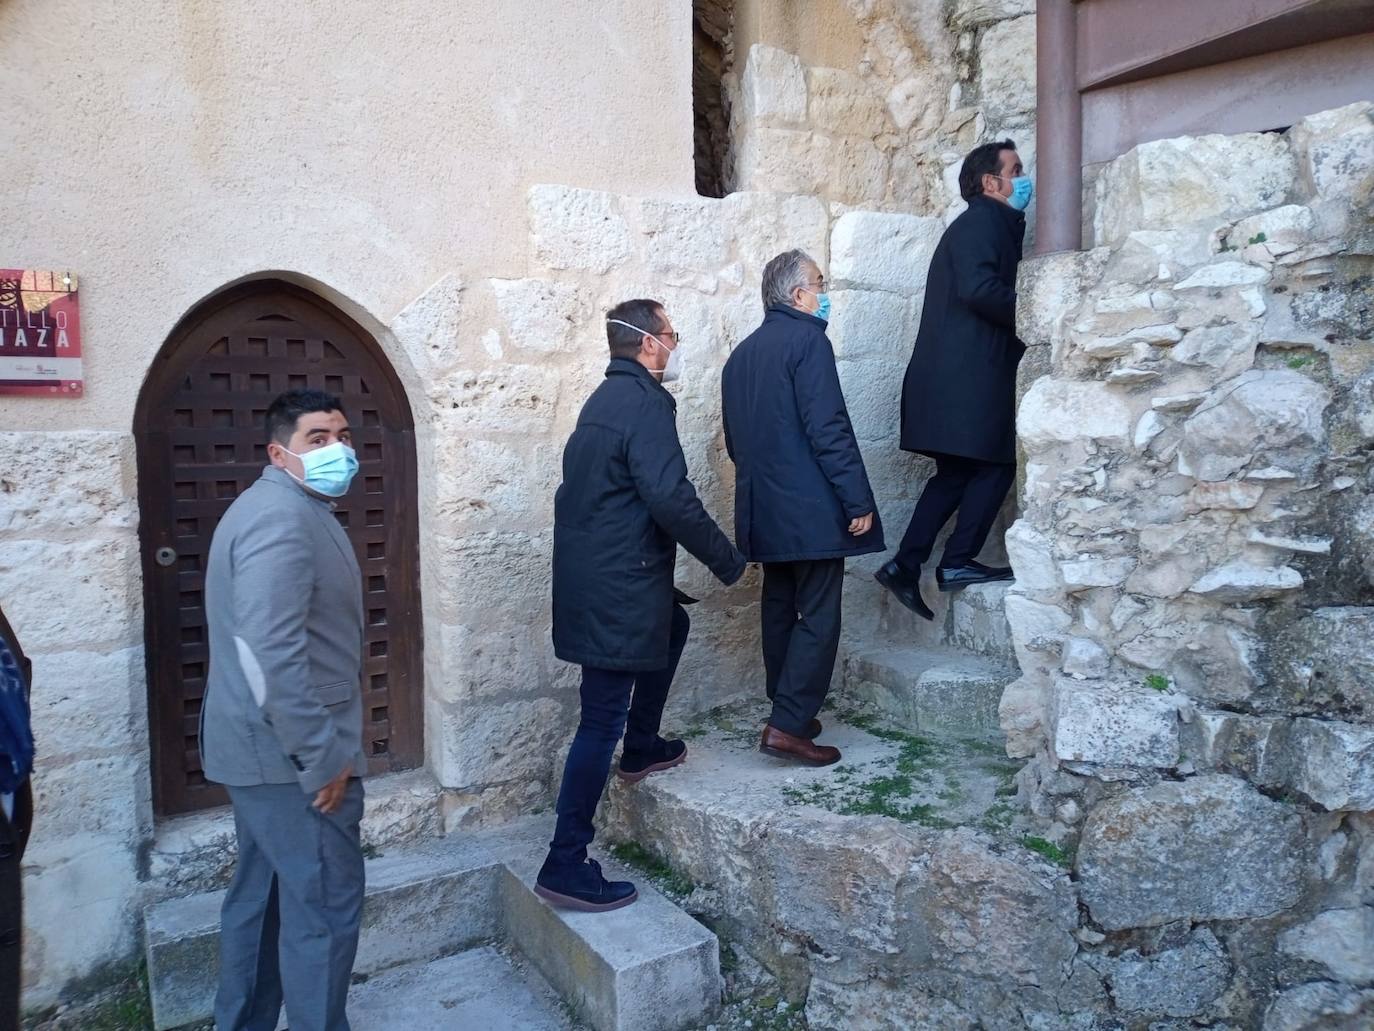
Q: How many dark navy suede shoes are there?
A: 2